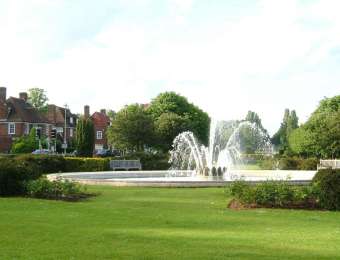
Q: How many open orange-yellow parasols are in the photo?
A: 0